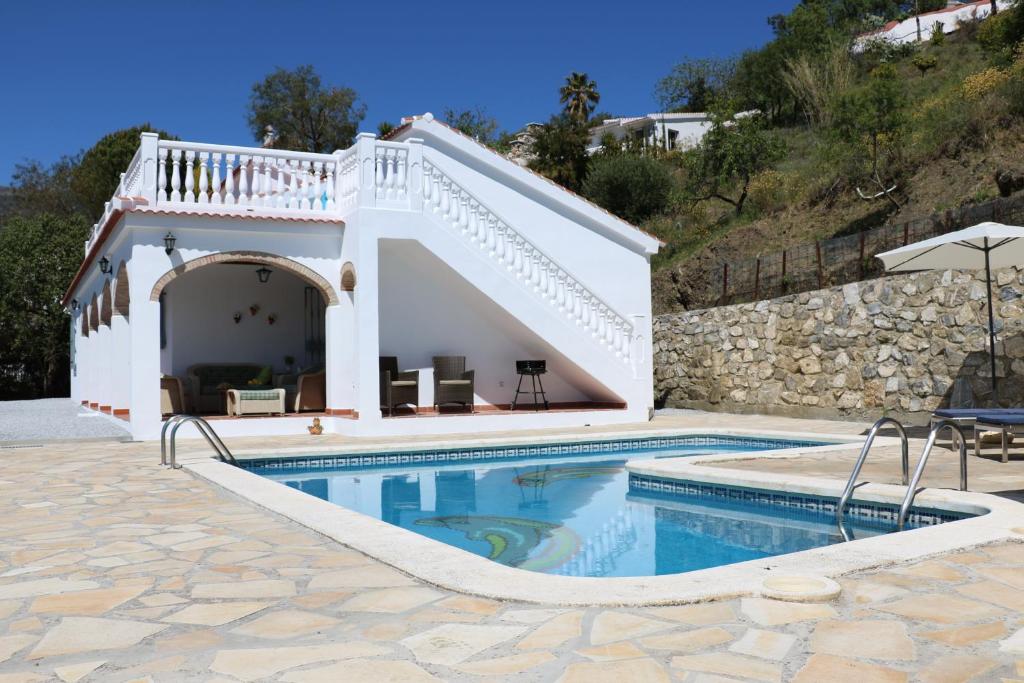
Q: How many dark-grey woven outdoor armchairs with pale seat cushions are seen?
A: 2